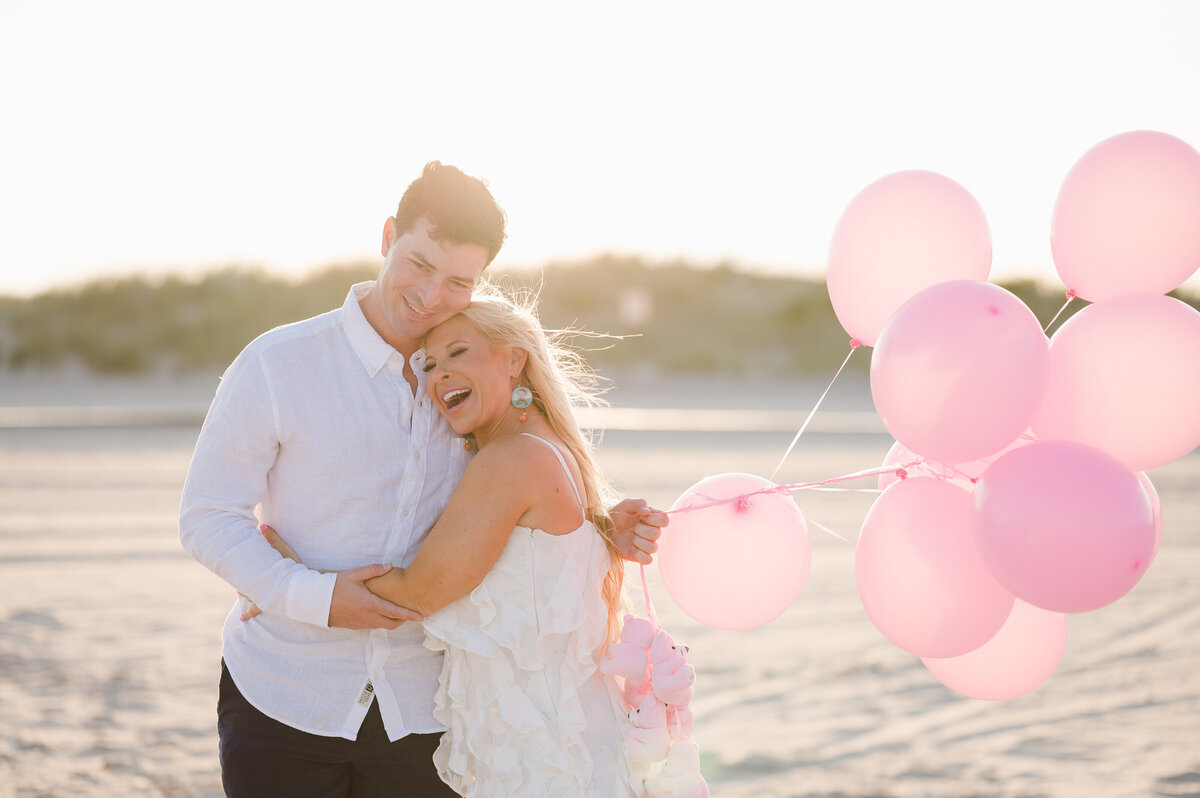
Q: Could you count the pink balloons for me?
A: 10